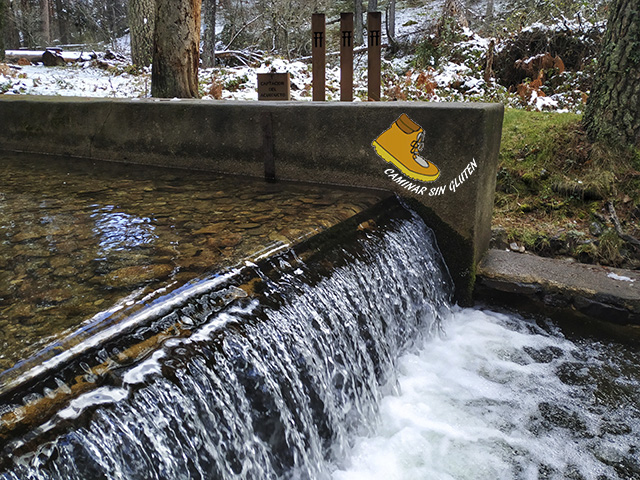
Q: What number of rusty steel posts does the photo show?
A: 3